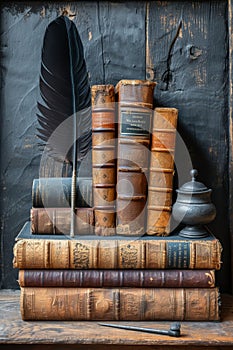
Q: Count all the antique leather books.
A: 8